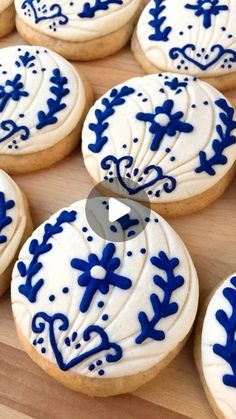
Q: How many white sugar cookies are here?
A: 8